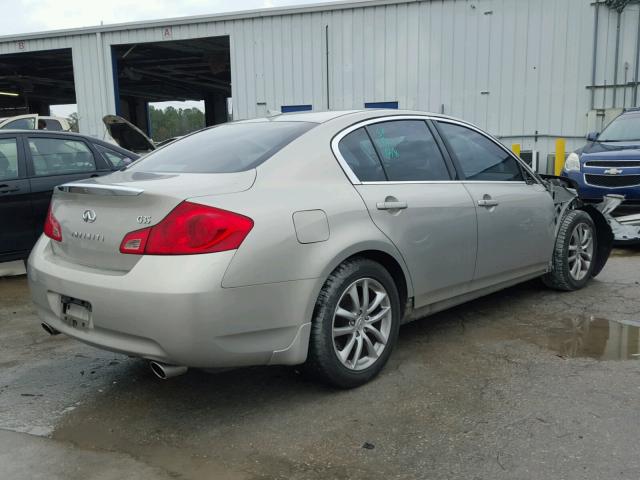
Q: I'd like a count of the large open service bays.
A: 2